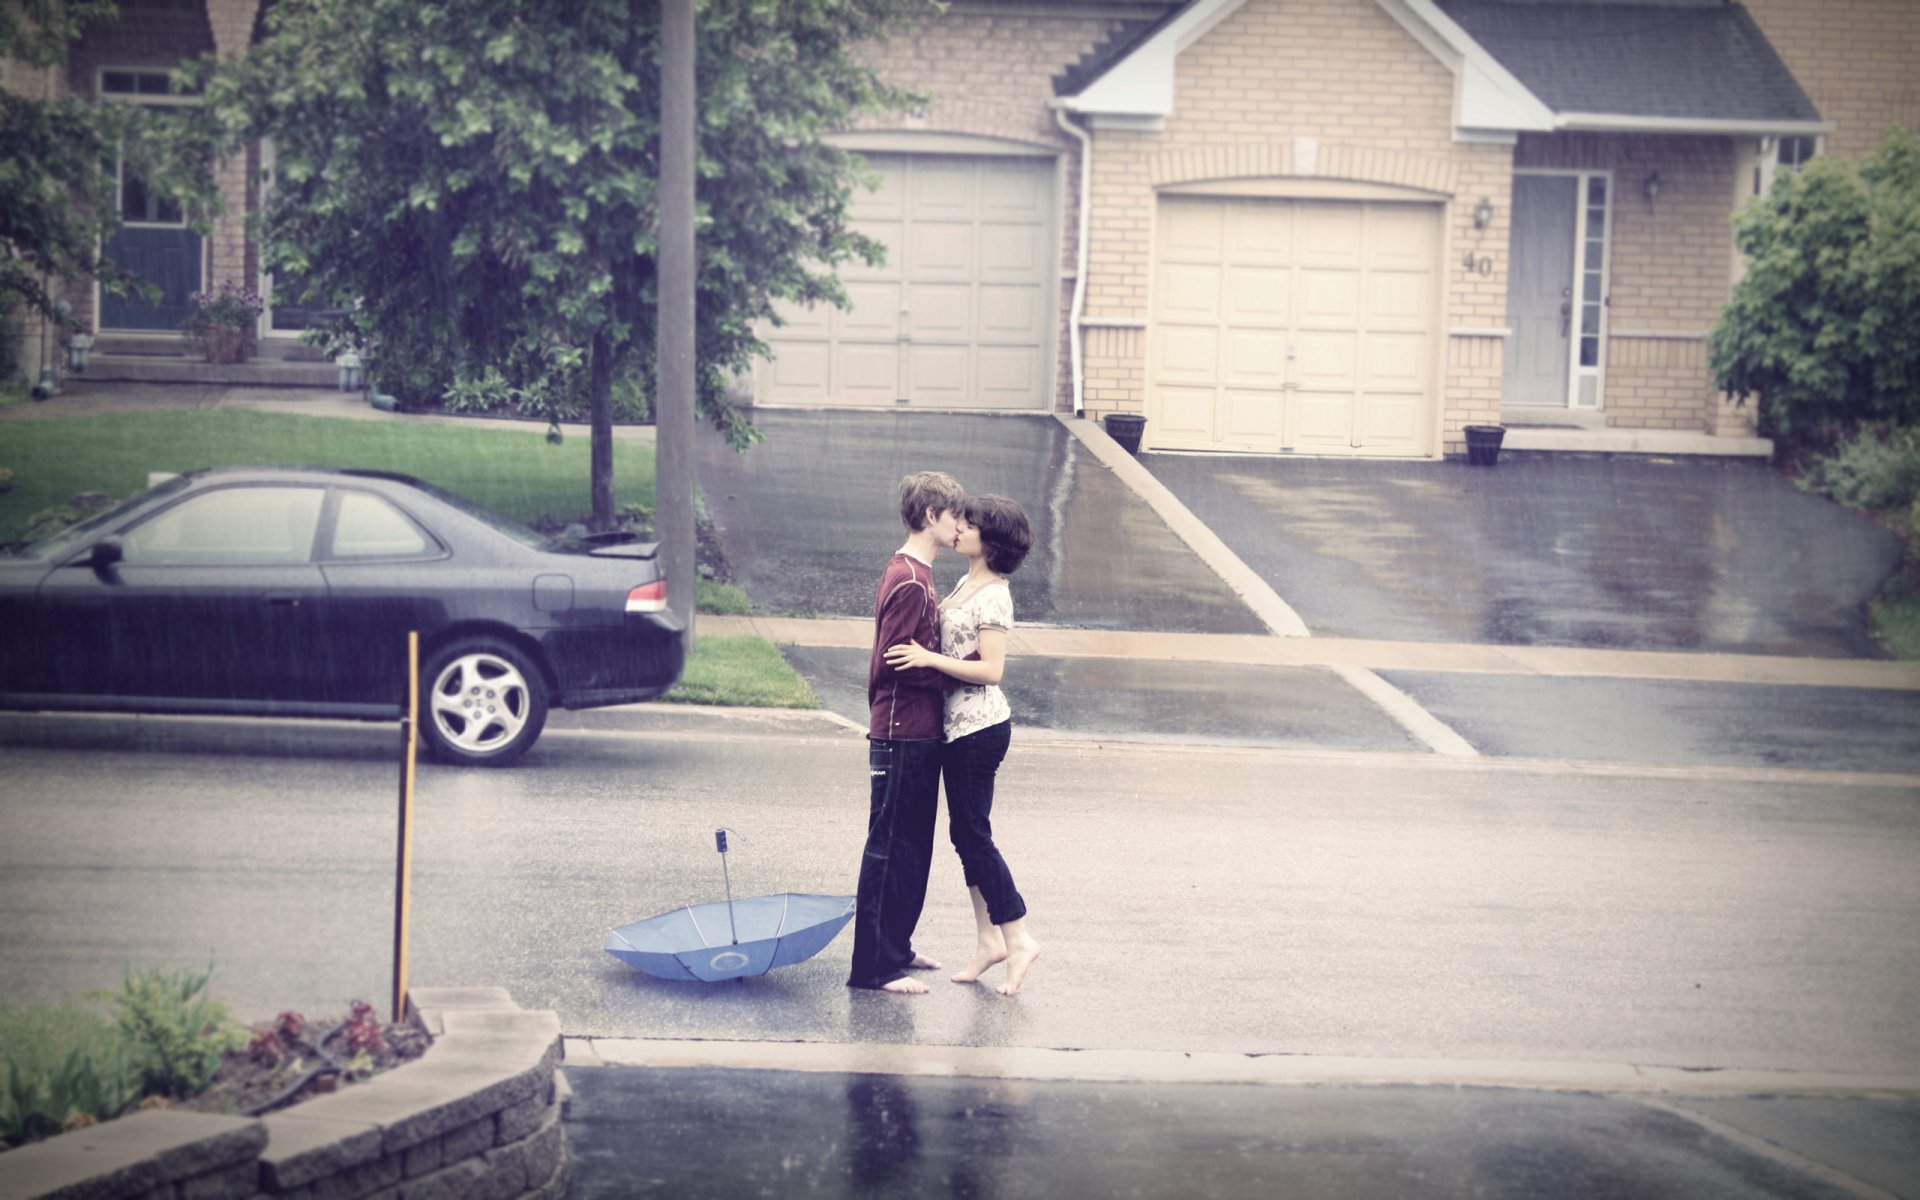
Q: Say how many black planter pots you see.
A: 2